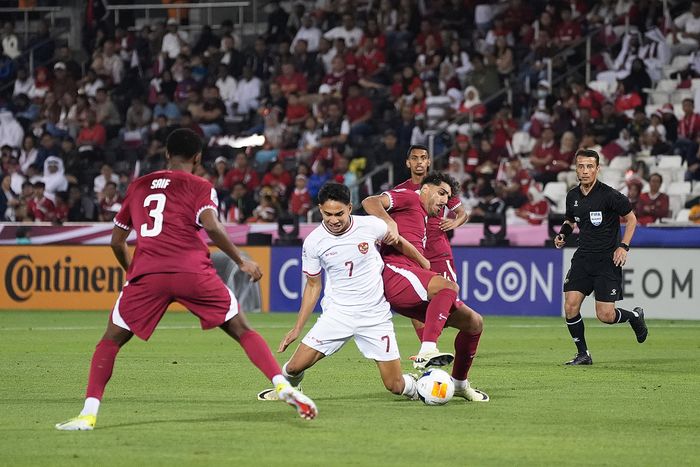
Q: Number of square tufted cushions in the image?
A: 0